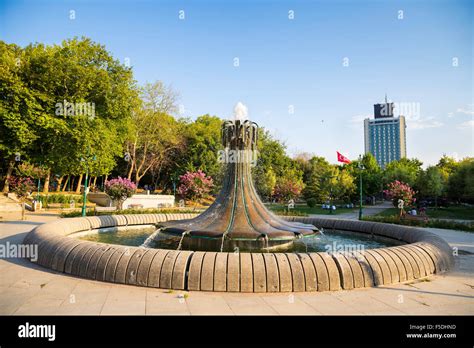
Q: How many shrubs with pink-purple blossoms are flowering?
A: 5